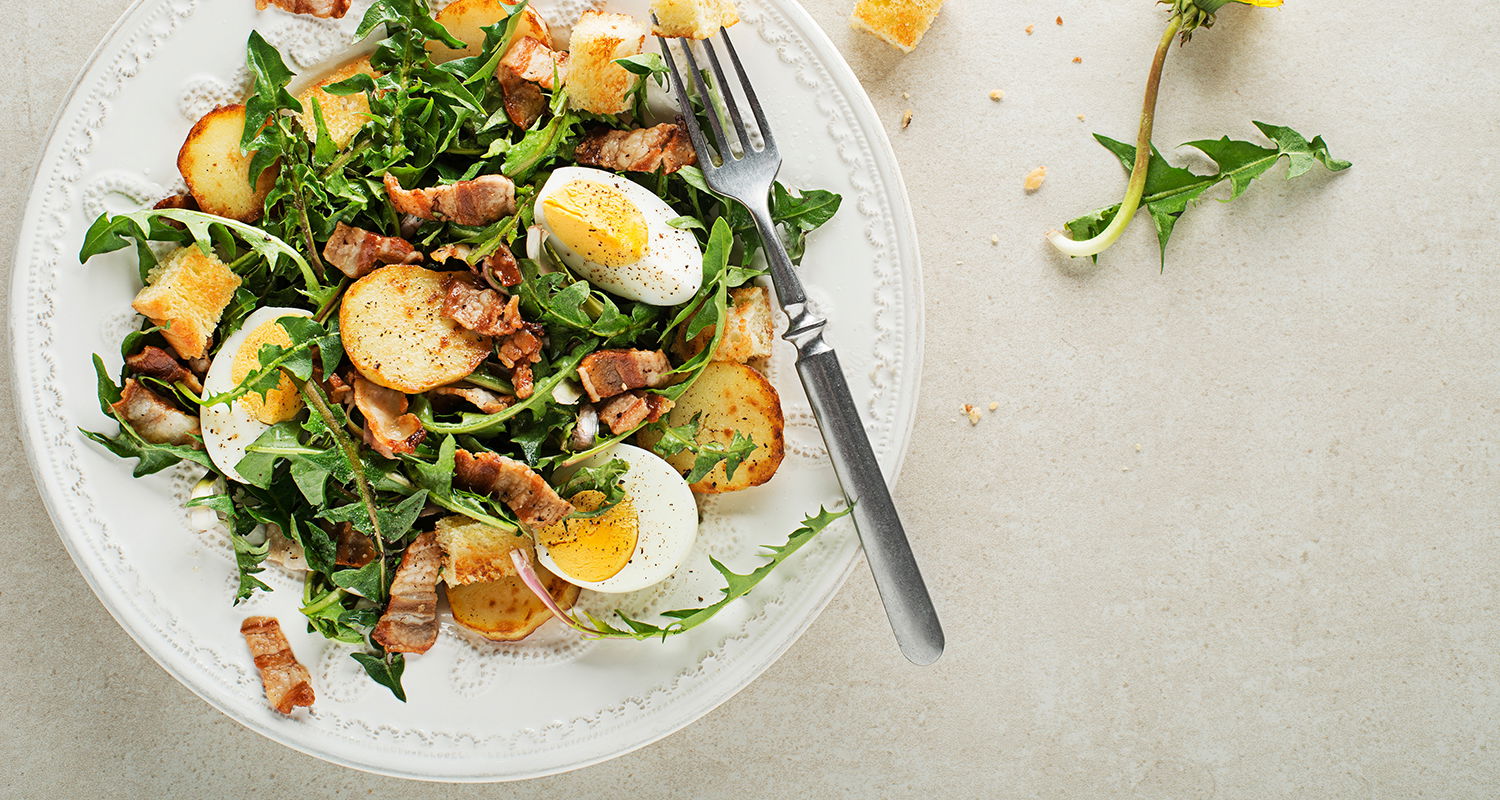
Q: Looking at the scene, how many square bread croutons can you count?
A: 7